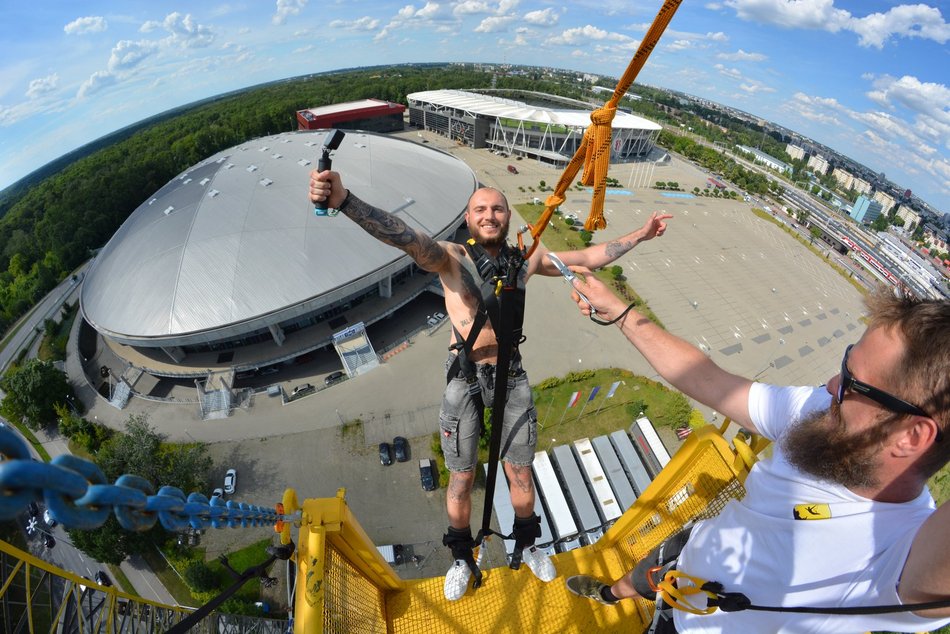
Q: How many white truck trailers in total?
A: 3